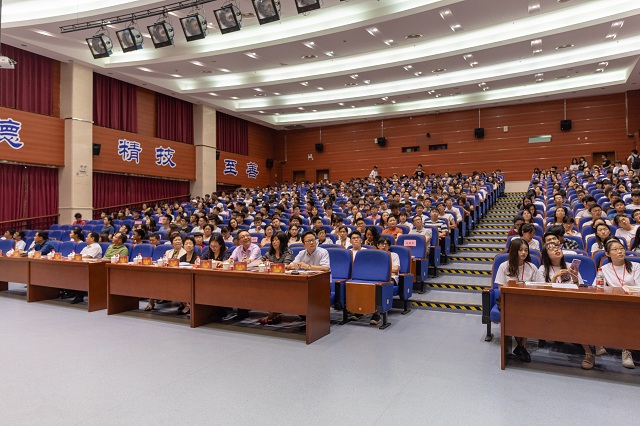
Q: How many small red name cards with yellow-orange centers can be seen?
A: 10